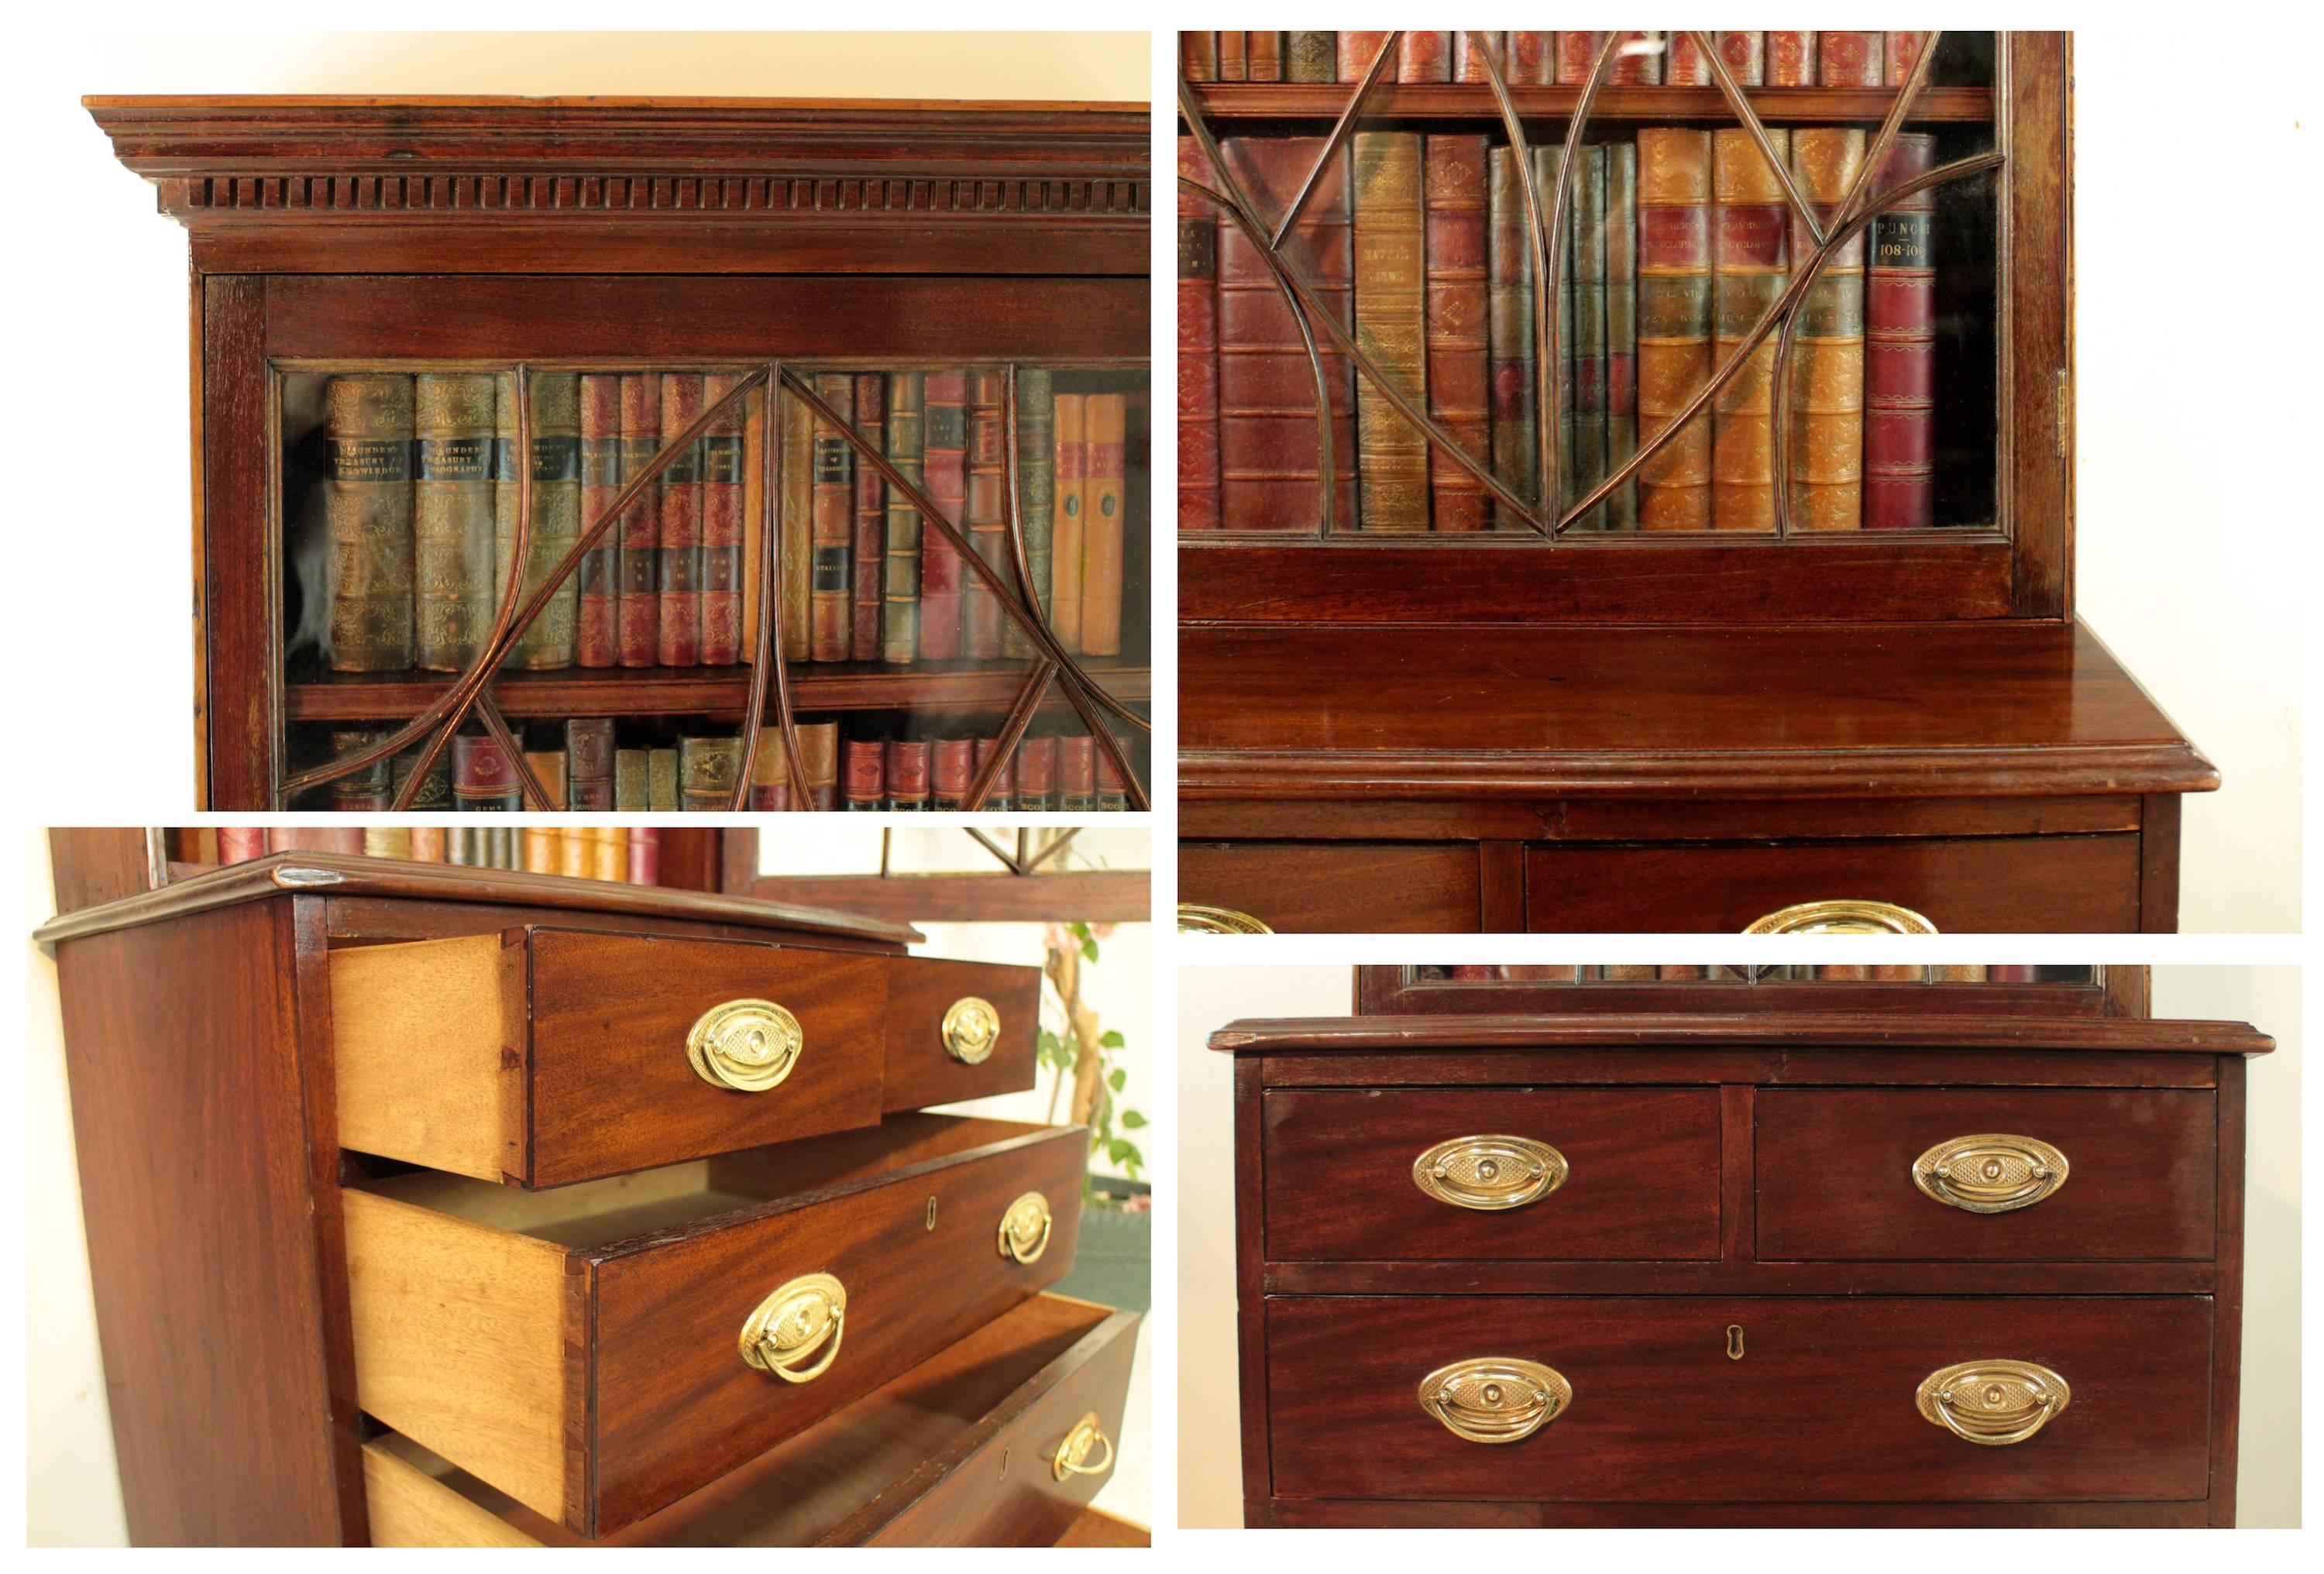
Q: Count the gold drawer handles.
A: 11